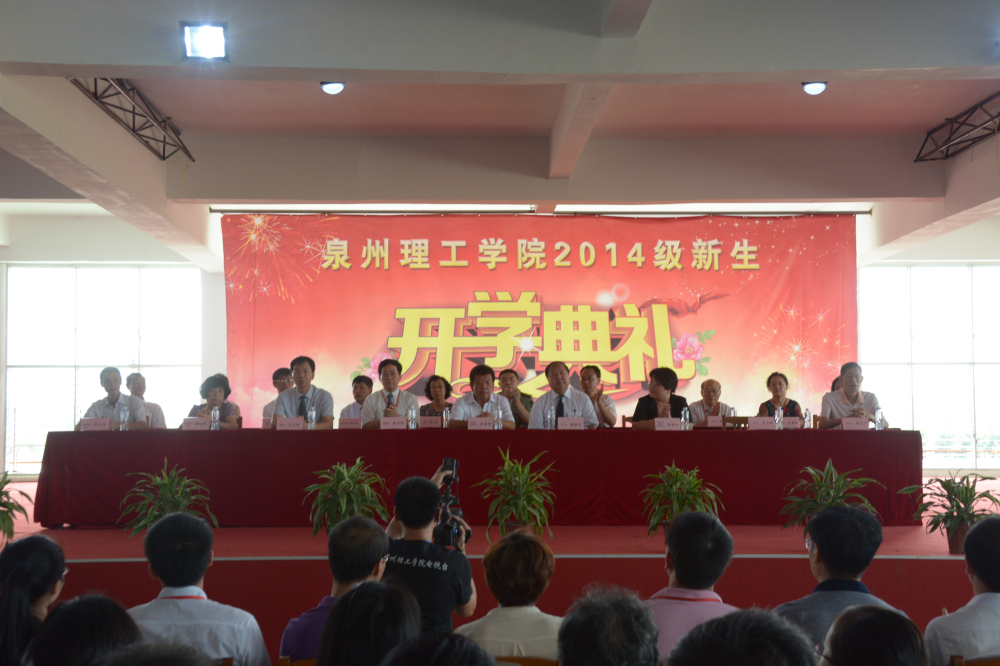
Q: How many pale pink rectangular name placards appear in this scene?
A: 14